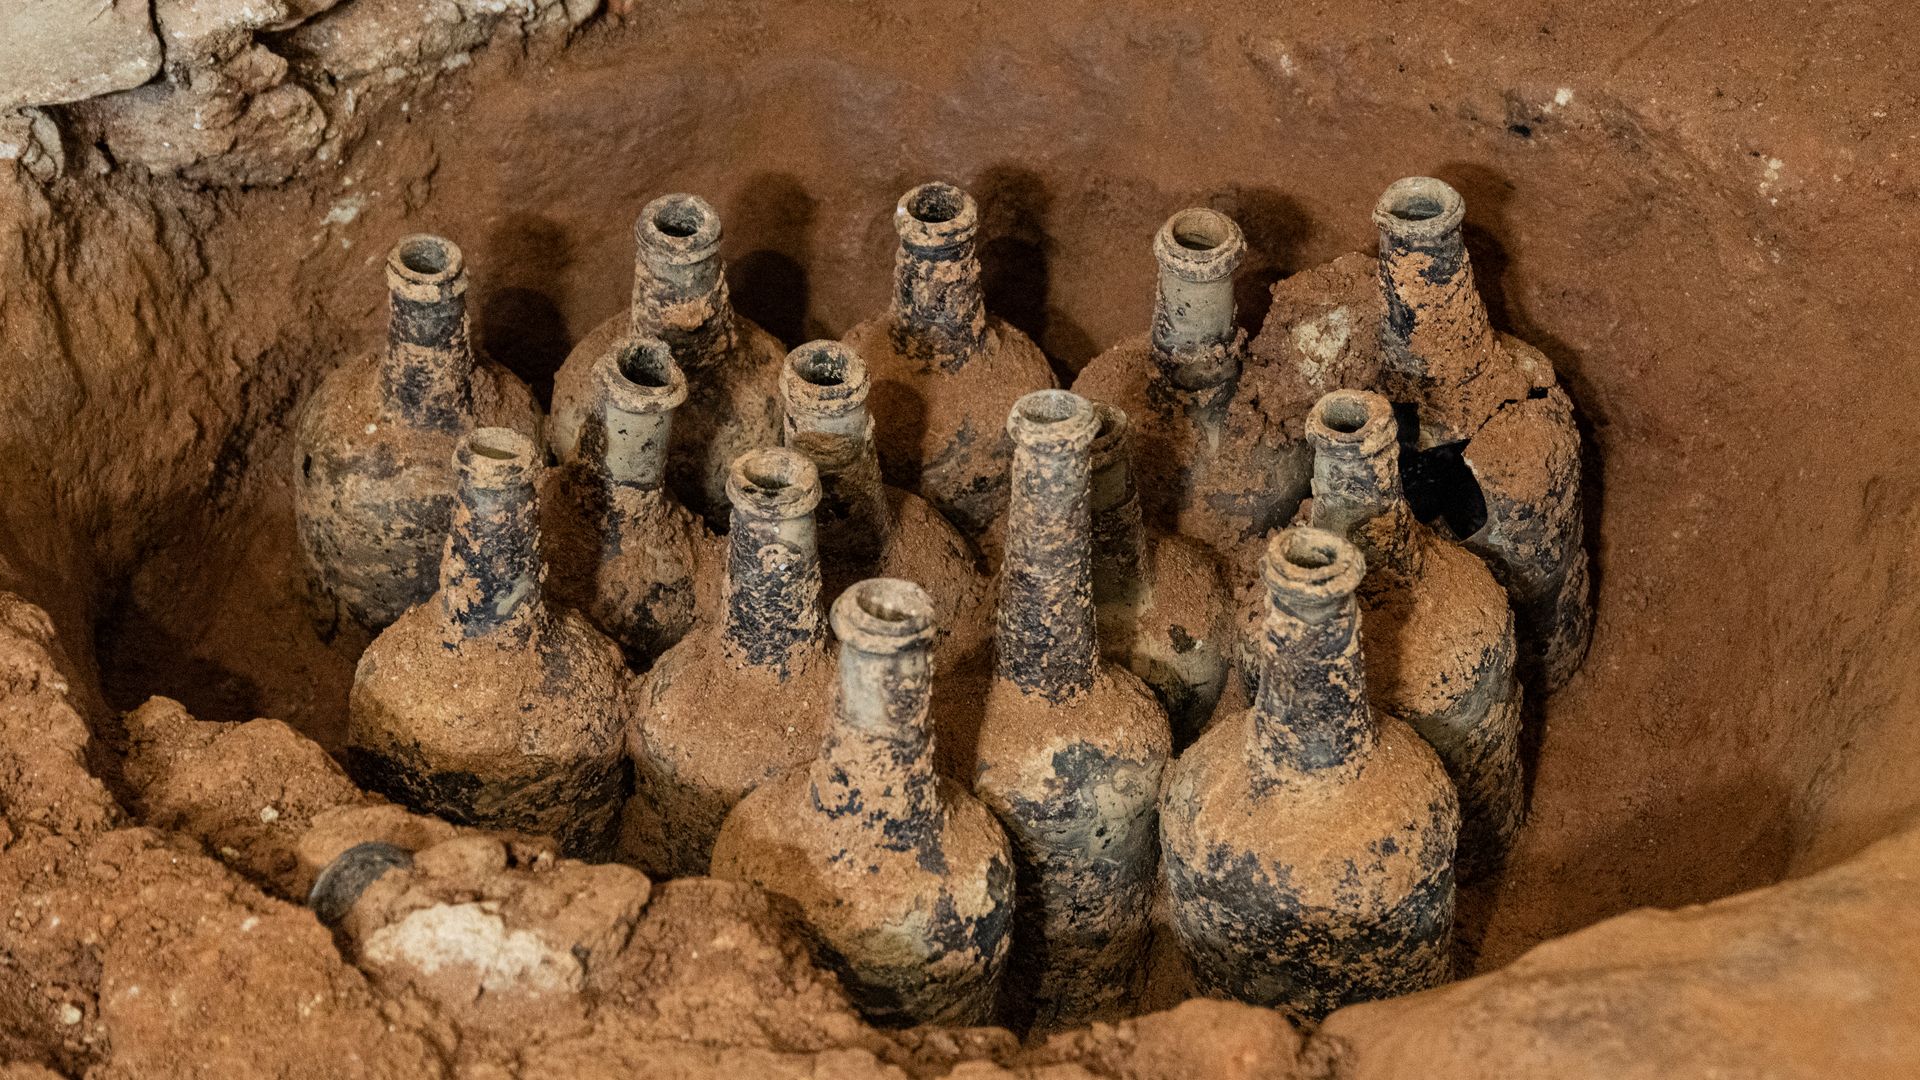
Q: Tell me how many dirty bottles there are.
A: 14